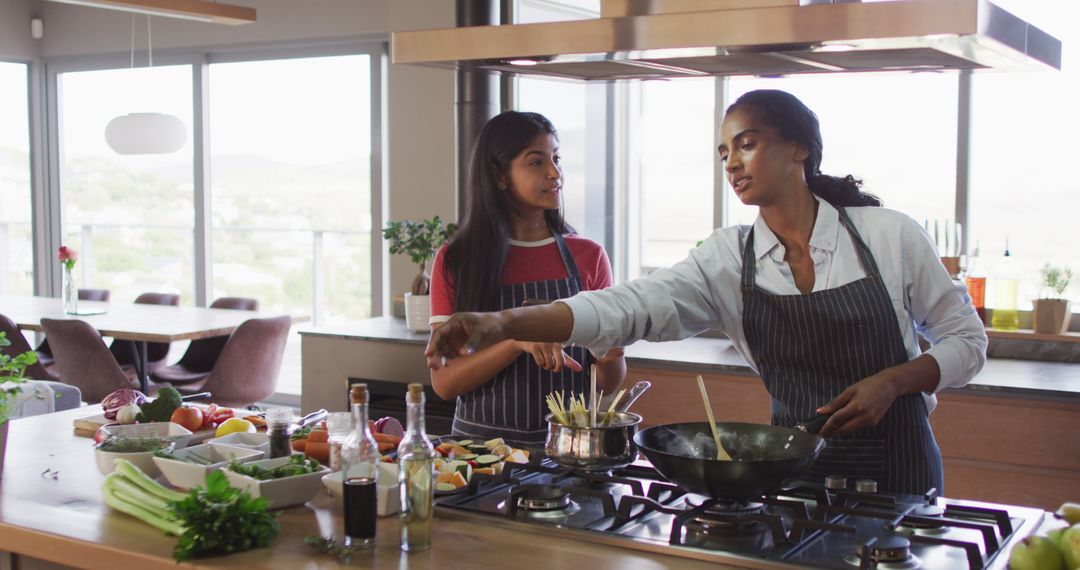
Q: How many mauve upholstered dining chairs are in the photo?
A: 6